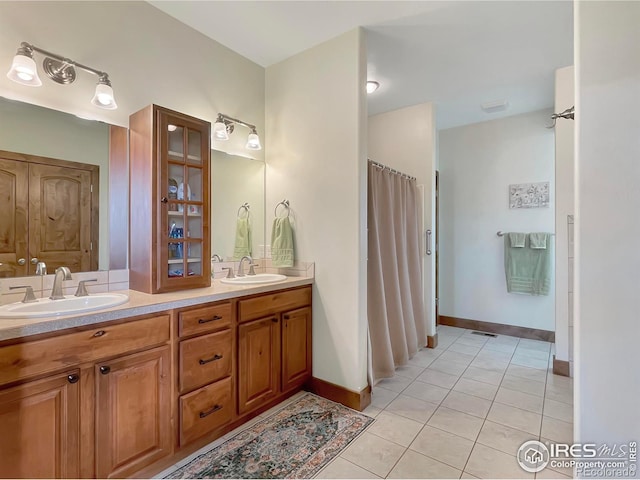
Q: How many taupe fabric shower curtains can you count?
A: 1